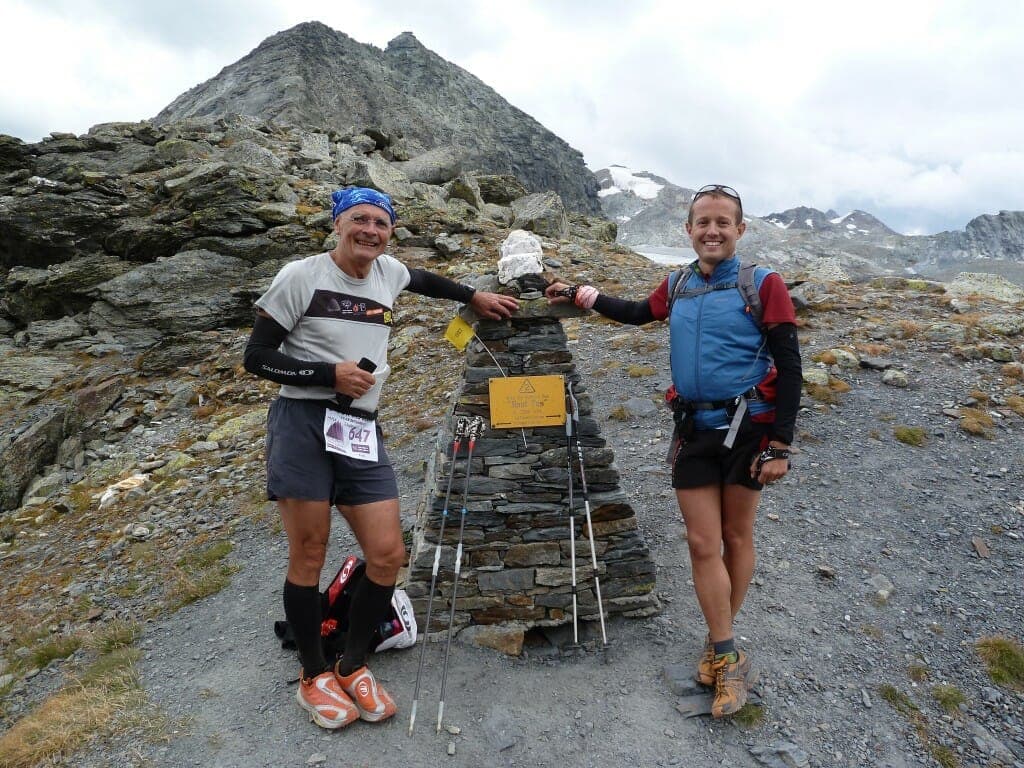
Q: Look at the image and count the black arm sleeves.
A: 4